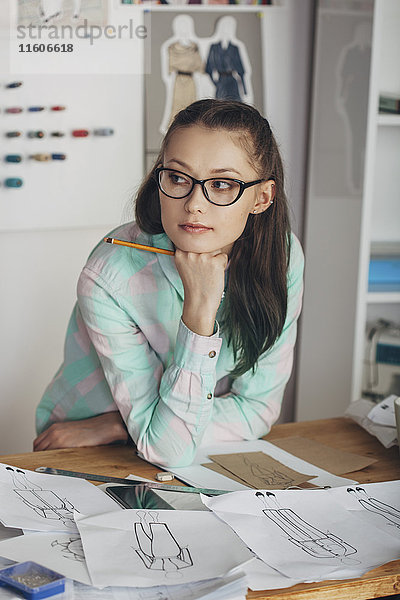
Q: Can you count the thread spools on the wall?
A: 13